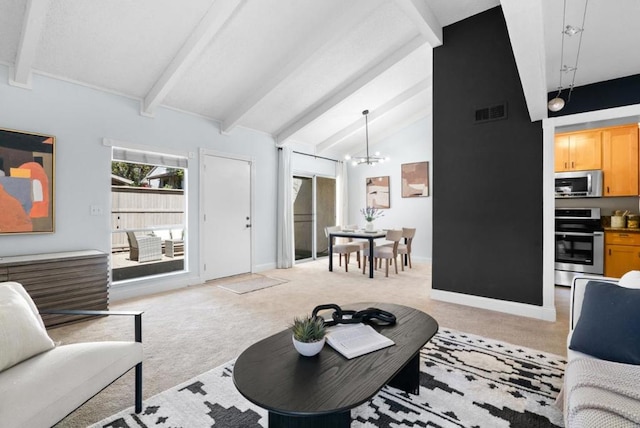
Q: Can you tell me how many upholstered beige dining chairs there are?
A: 4